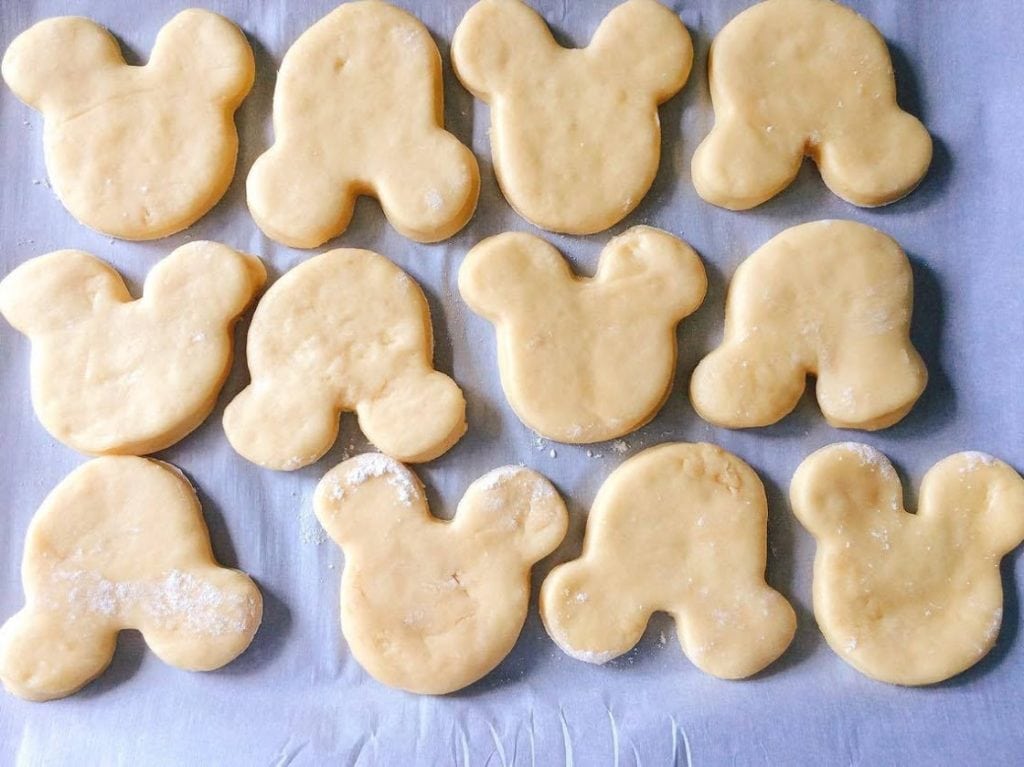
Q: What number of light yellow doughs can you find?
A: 12